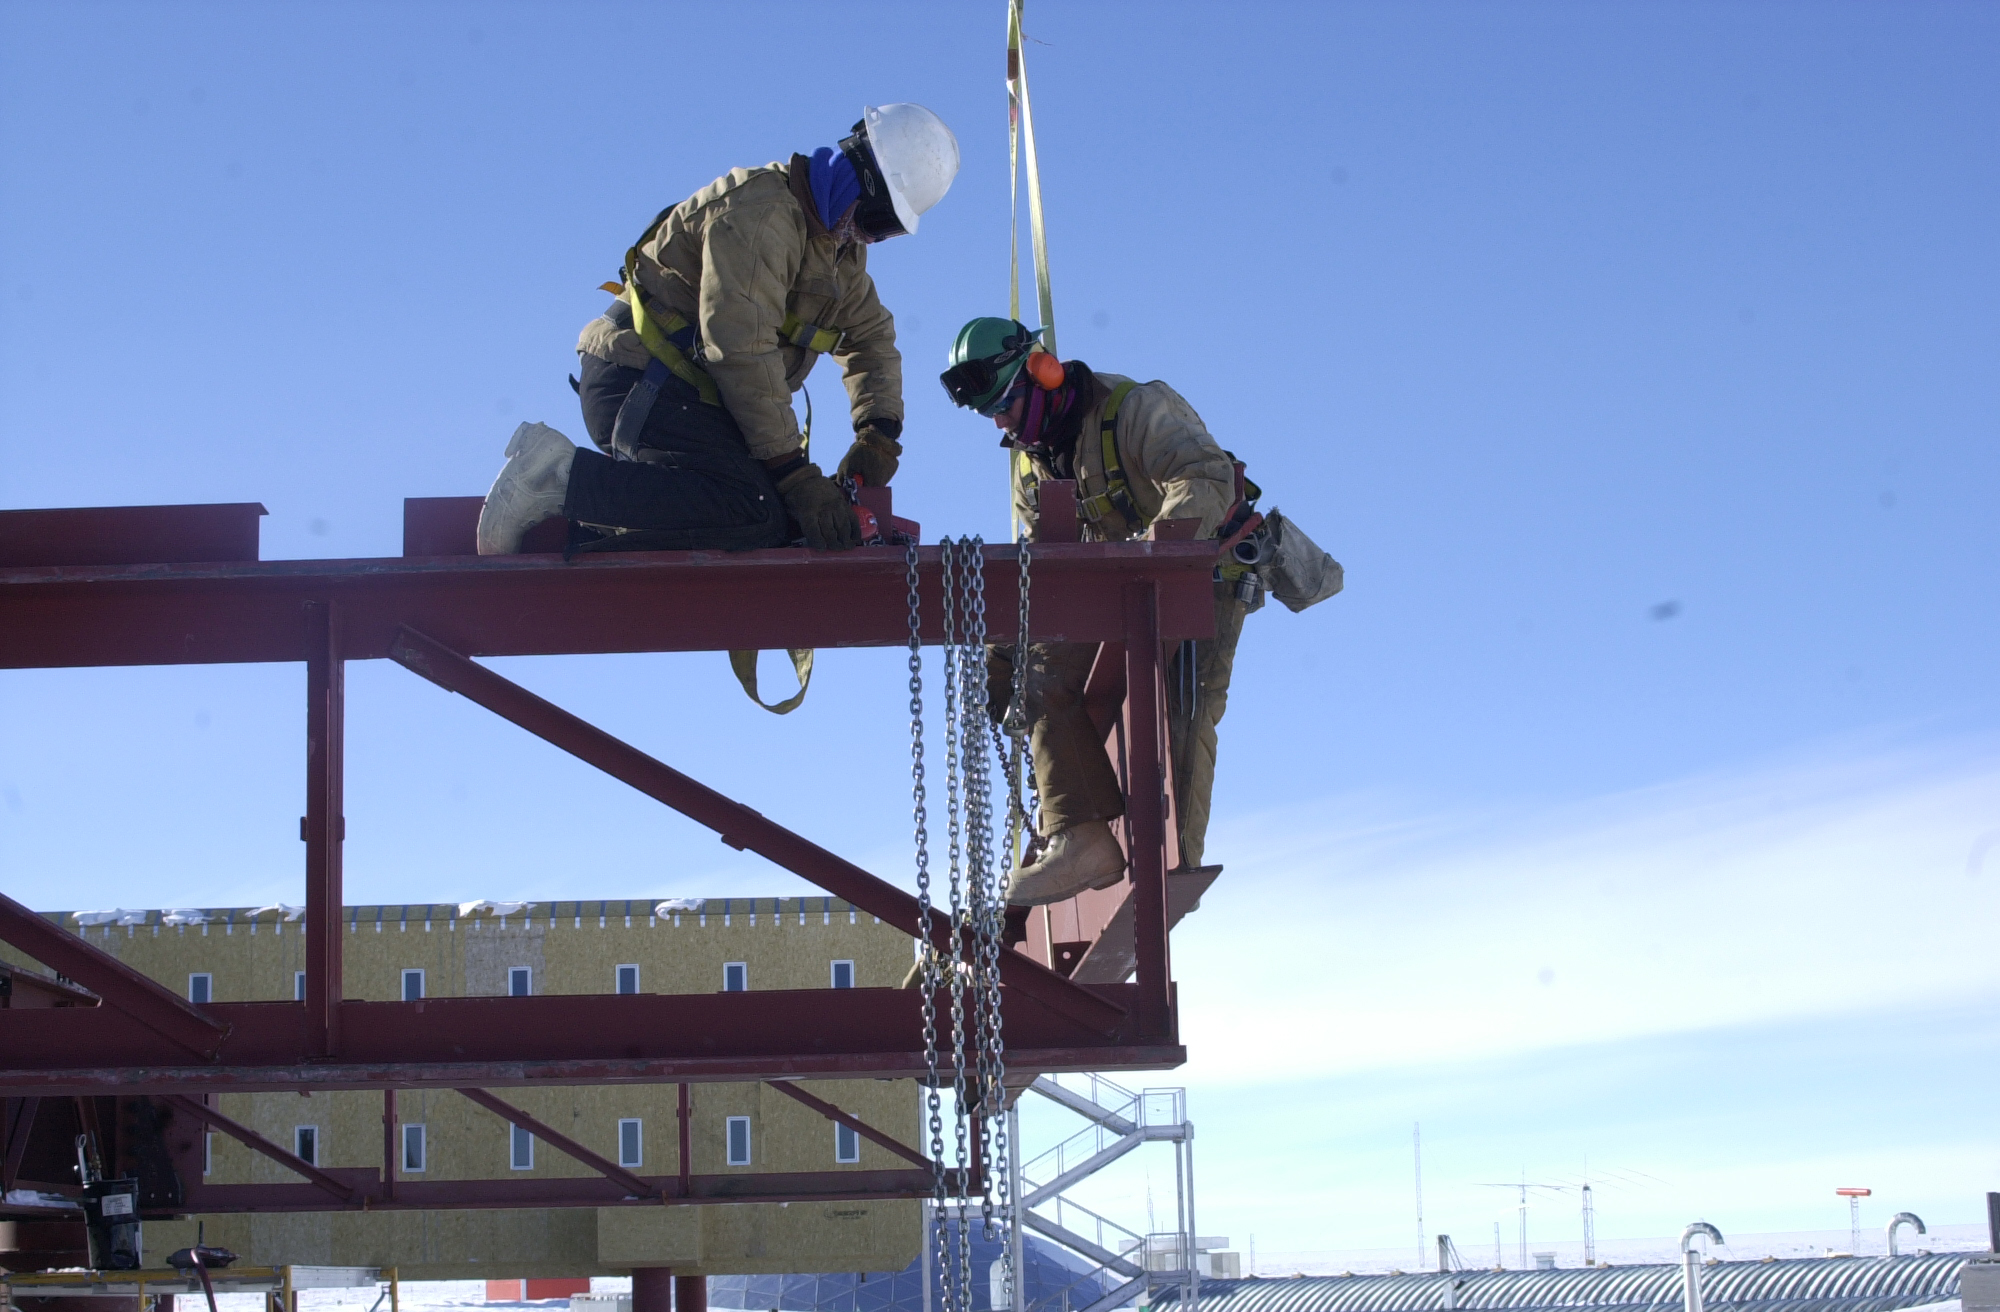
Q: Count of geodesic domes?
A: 1